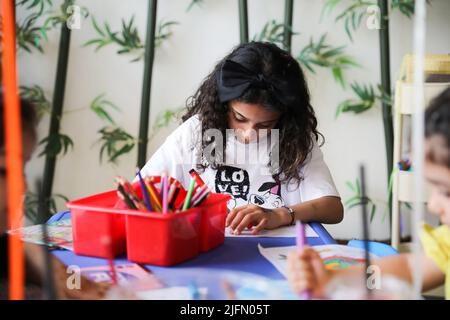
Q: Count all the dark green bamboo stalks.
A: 5